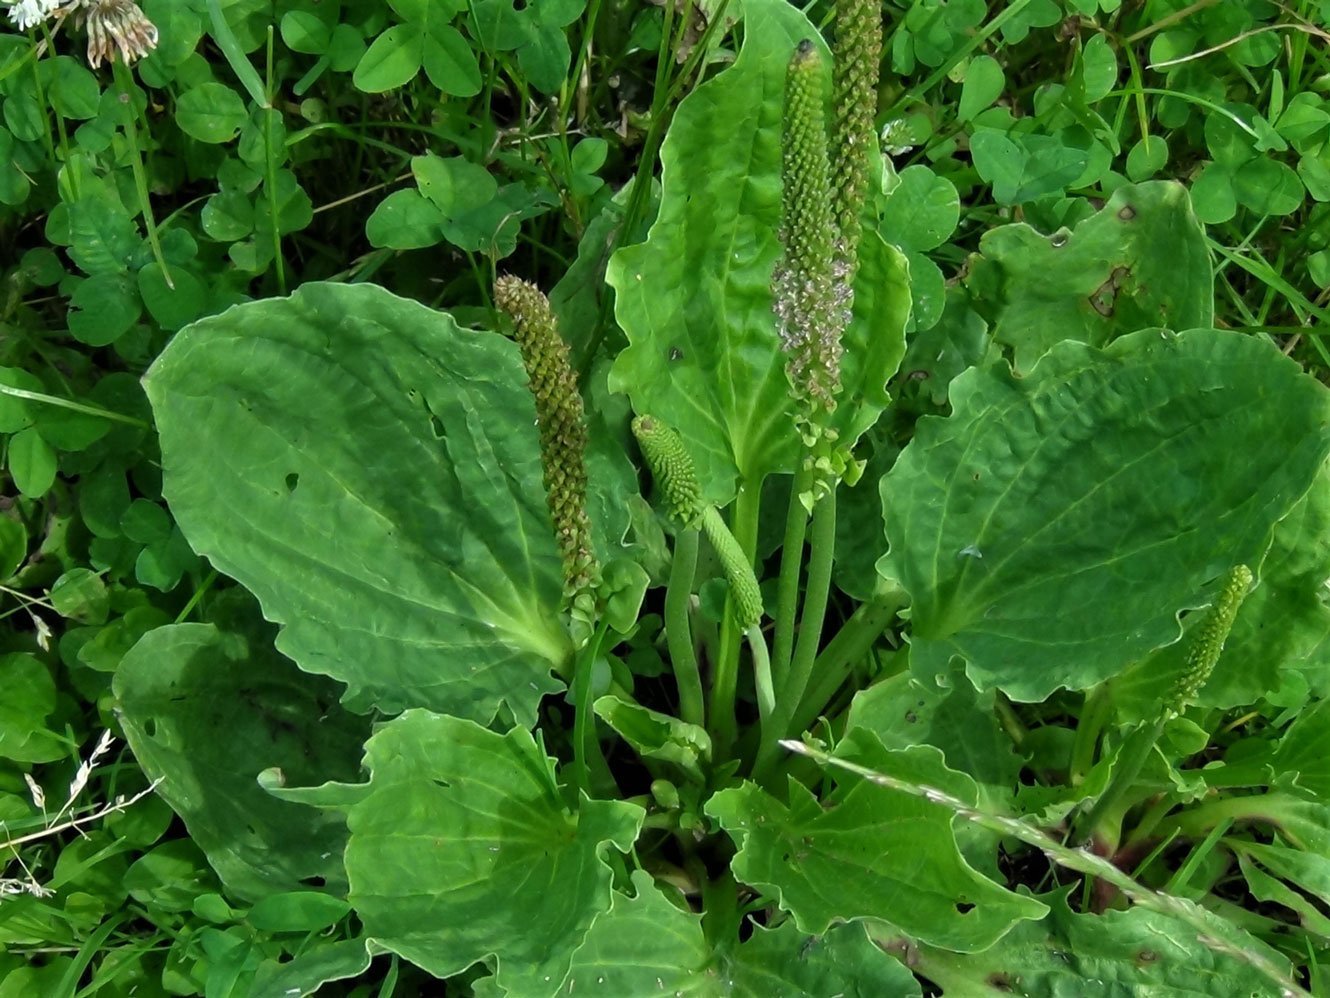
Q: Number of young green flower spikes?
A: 3